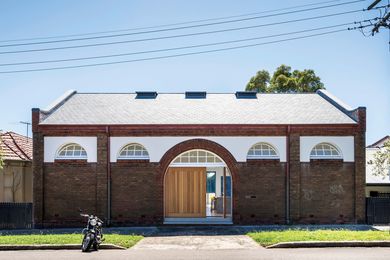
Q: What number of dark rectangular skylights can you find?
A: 3